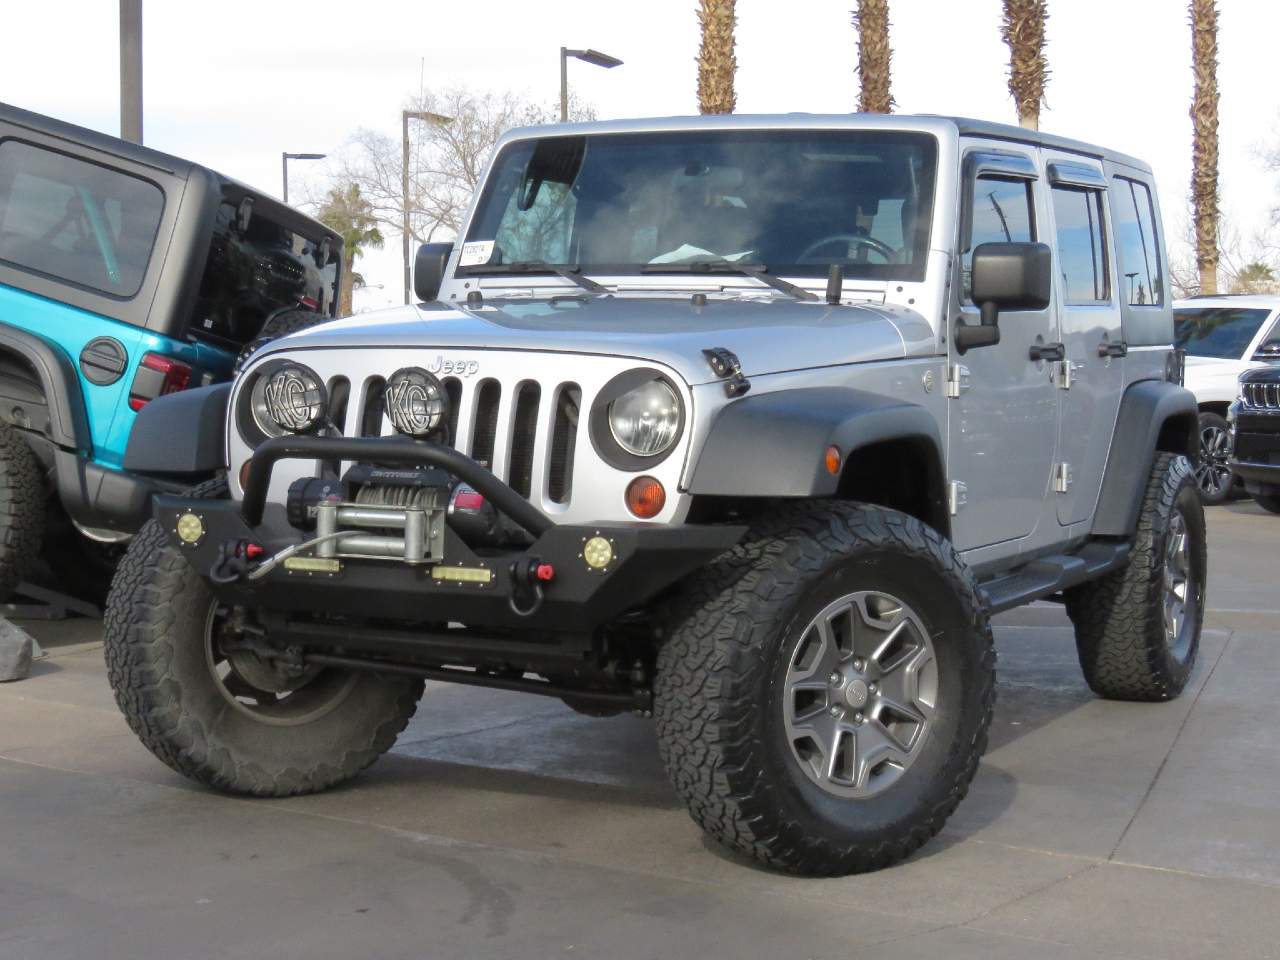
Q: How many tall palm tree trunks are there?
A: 4